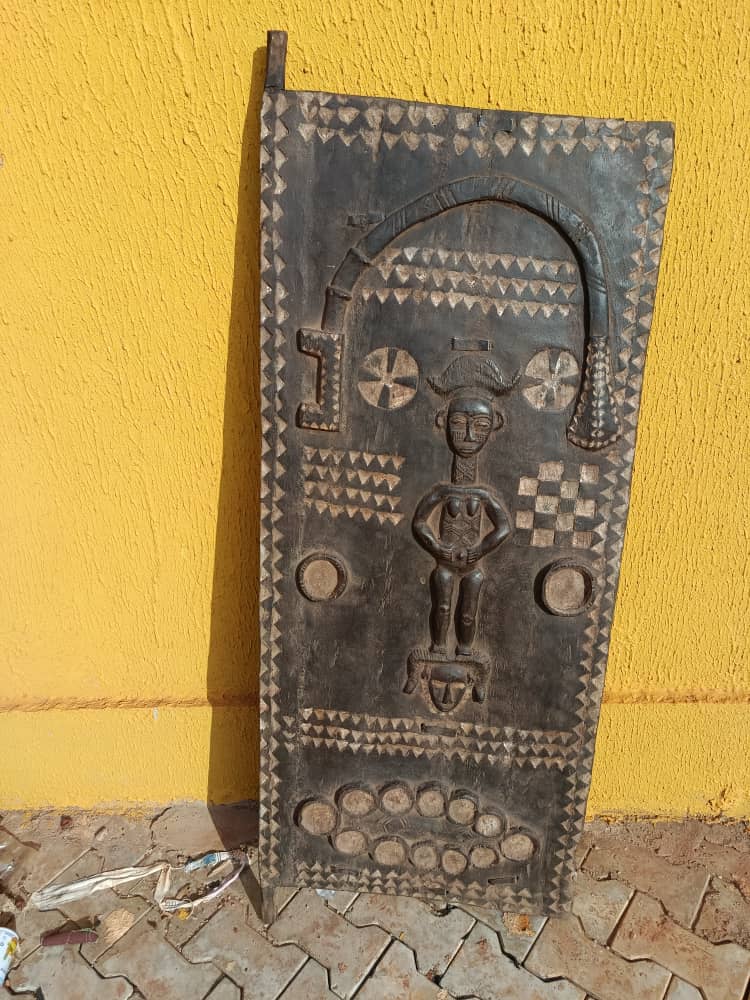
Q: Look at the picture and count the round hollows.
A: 14